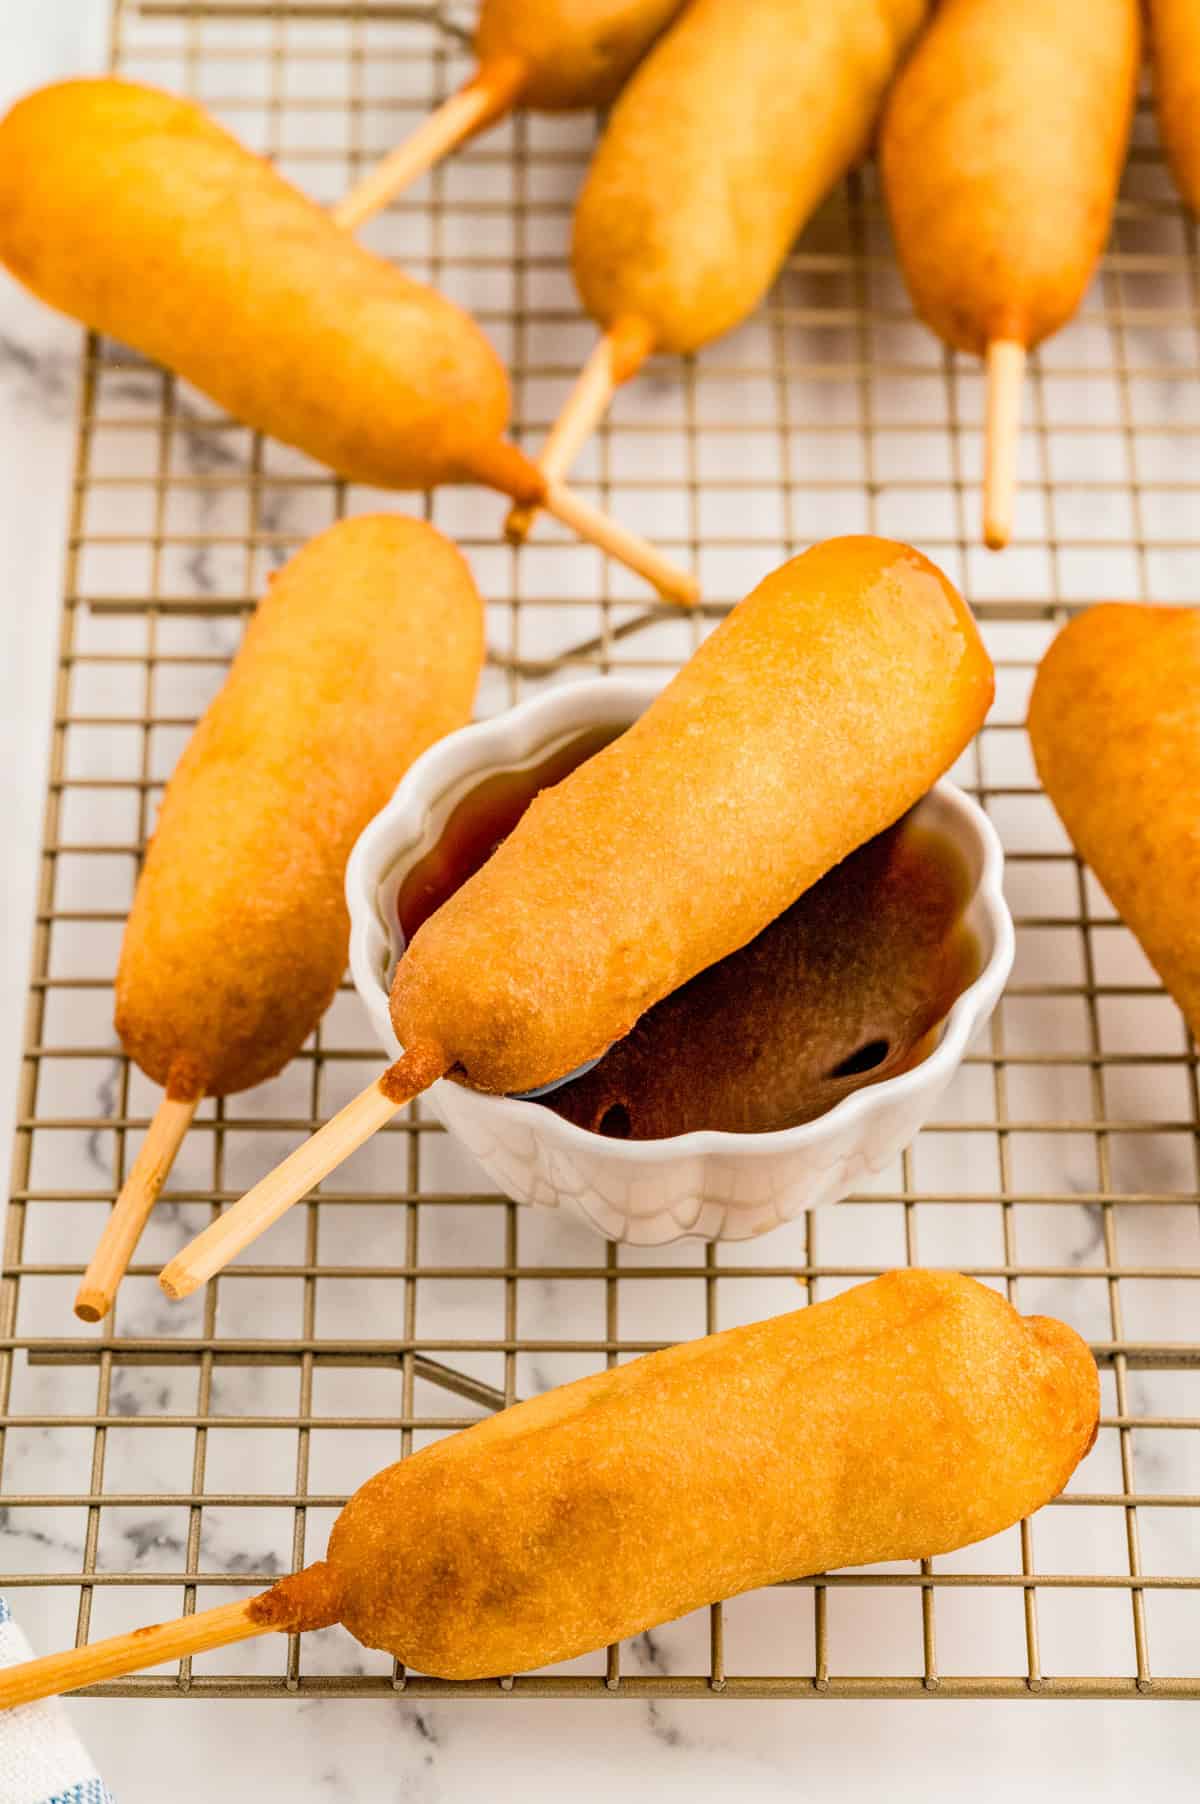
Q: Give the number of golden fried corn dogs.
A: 9